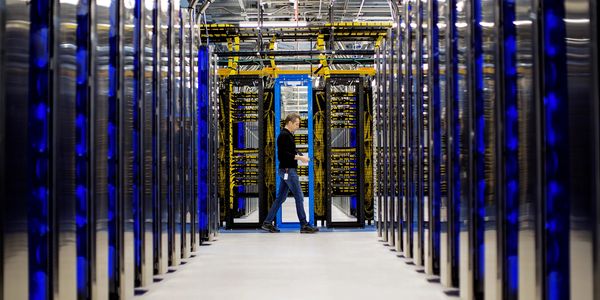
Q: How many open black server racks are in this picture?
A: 2